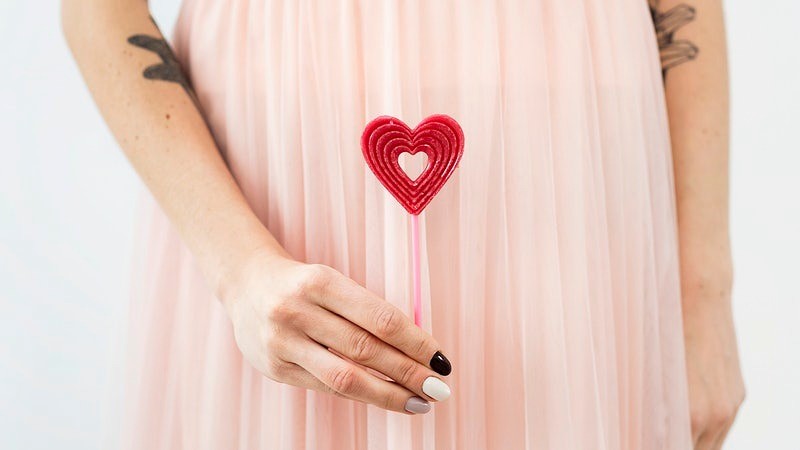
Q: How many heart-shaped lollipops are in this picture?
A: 1